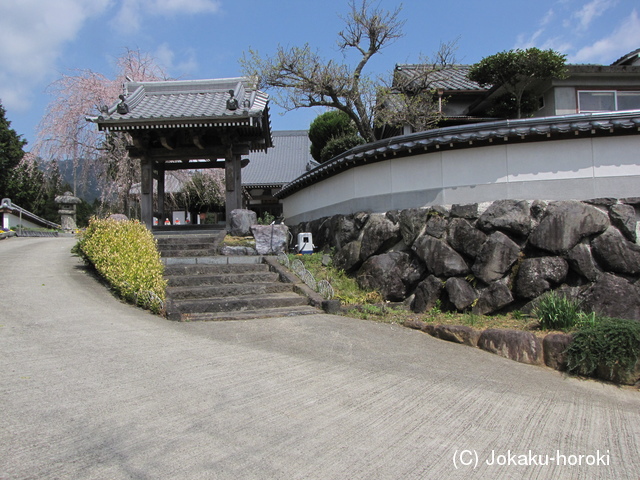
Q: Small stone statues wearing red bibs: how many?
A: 4